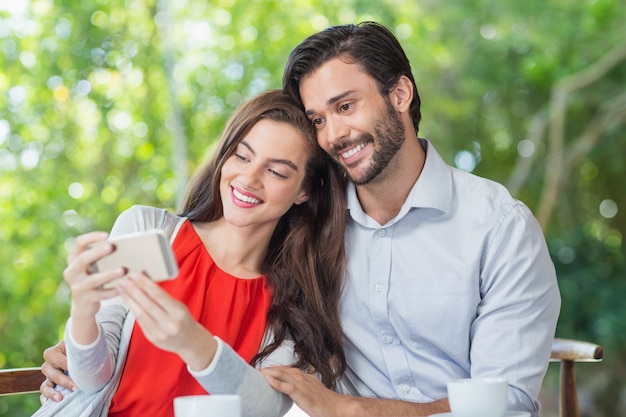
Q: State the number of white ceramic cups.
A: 2